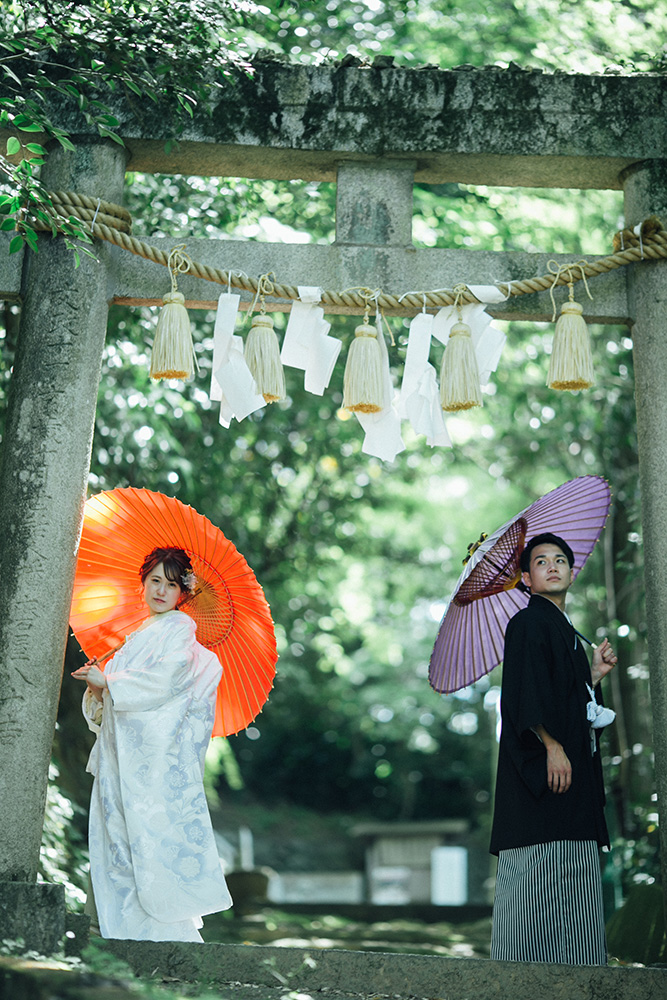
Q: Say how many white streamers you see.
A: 5